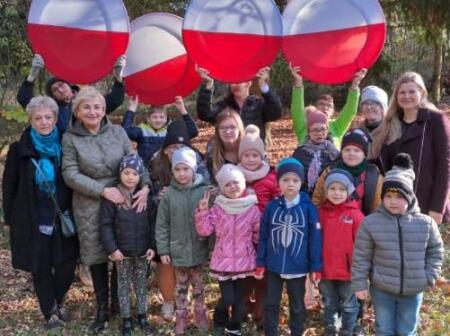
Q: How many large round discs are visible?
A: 4